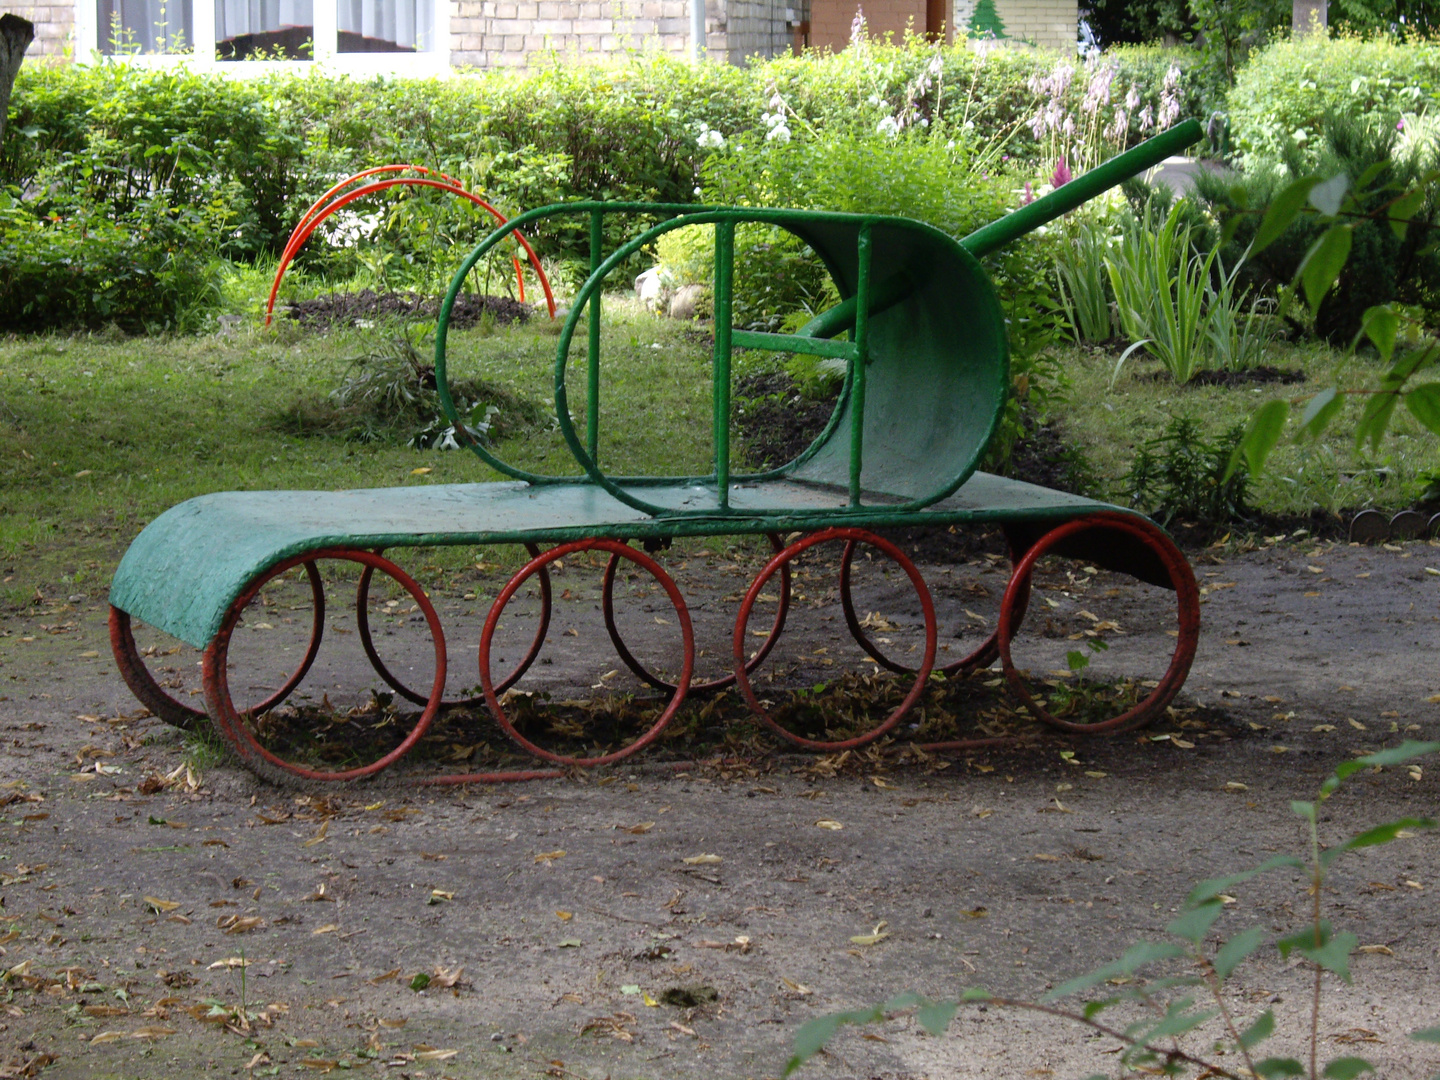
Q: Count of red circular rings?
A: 8